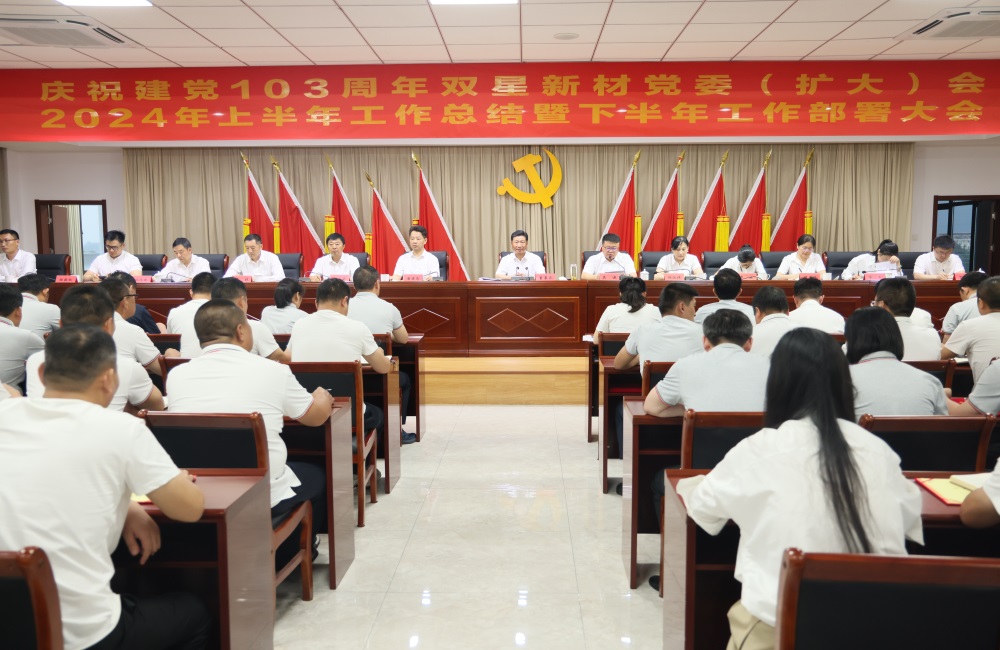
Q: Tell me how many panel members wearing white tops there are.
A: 13